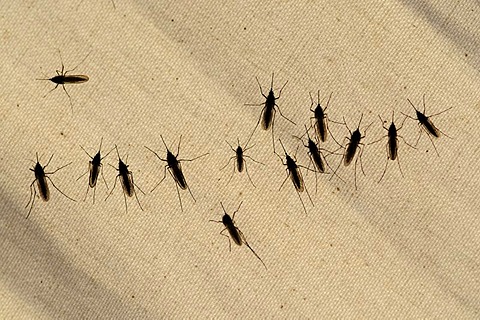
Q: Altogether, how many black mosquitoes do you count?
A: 14